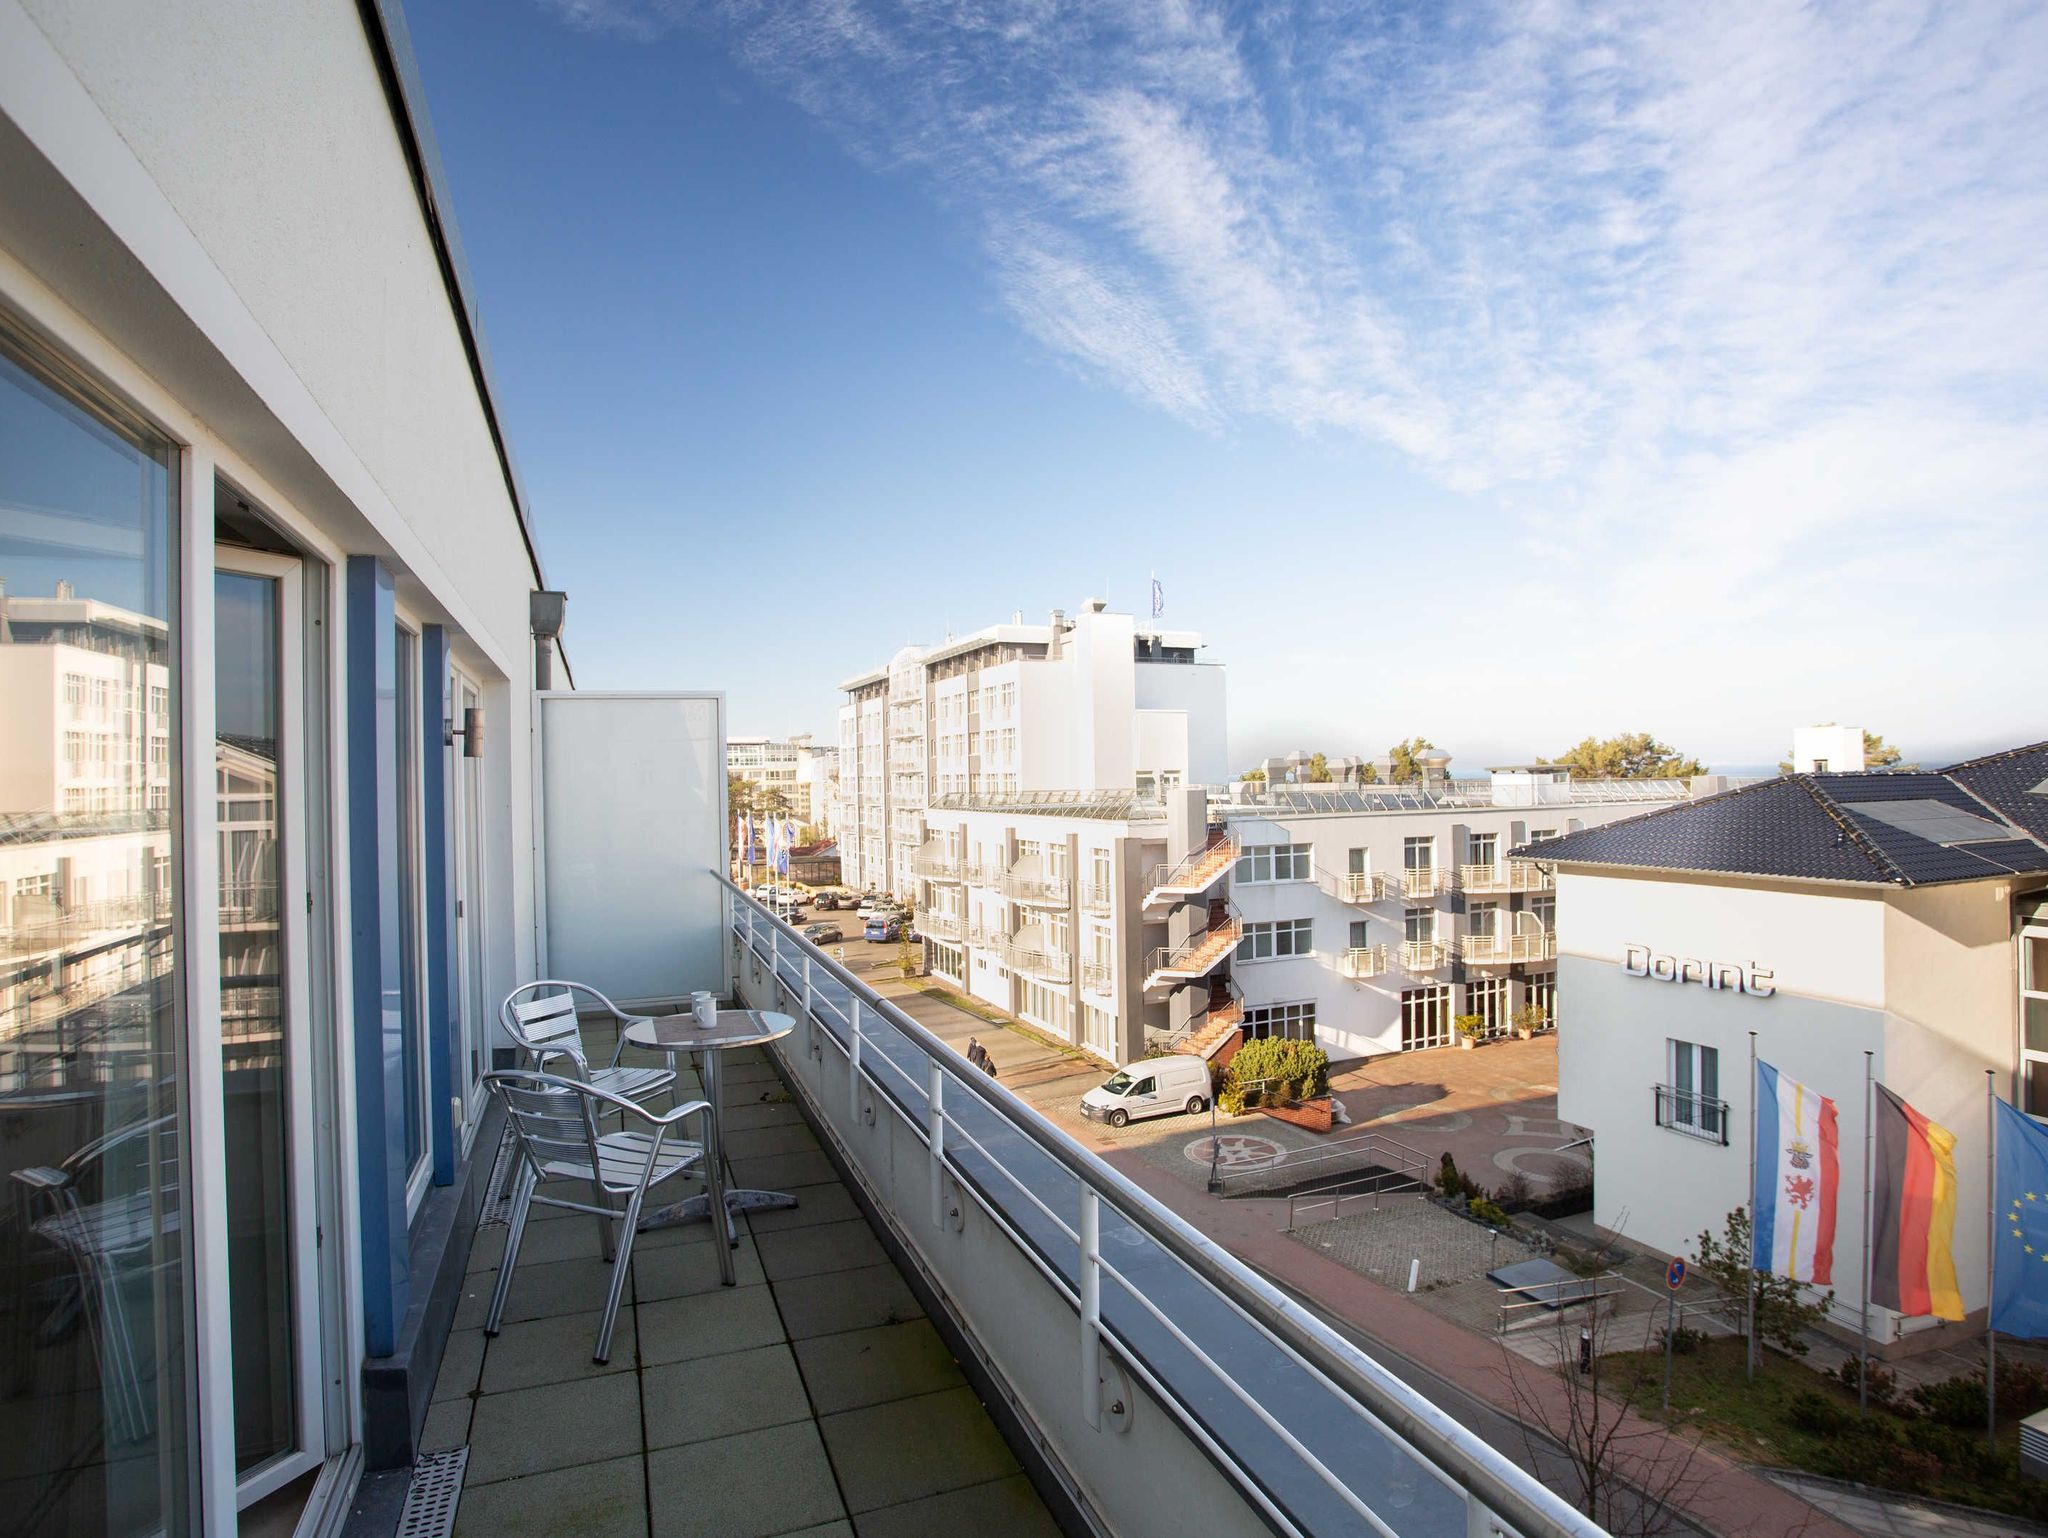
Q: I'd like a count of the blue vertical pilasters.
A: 2